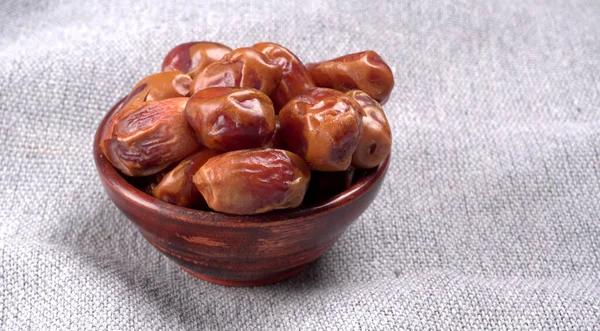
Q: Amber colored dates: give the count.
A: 11